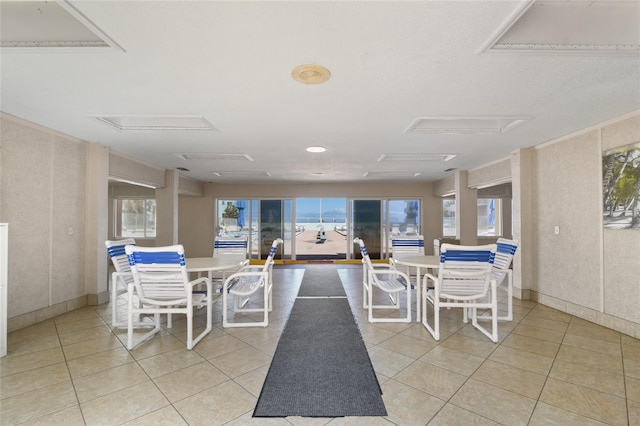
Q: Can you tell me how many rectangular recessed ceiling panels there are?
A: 8